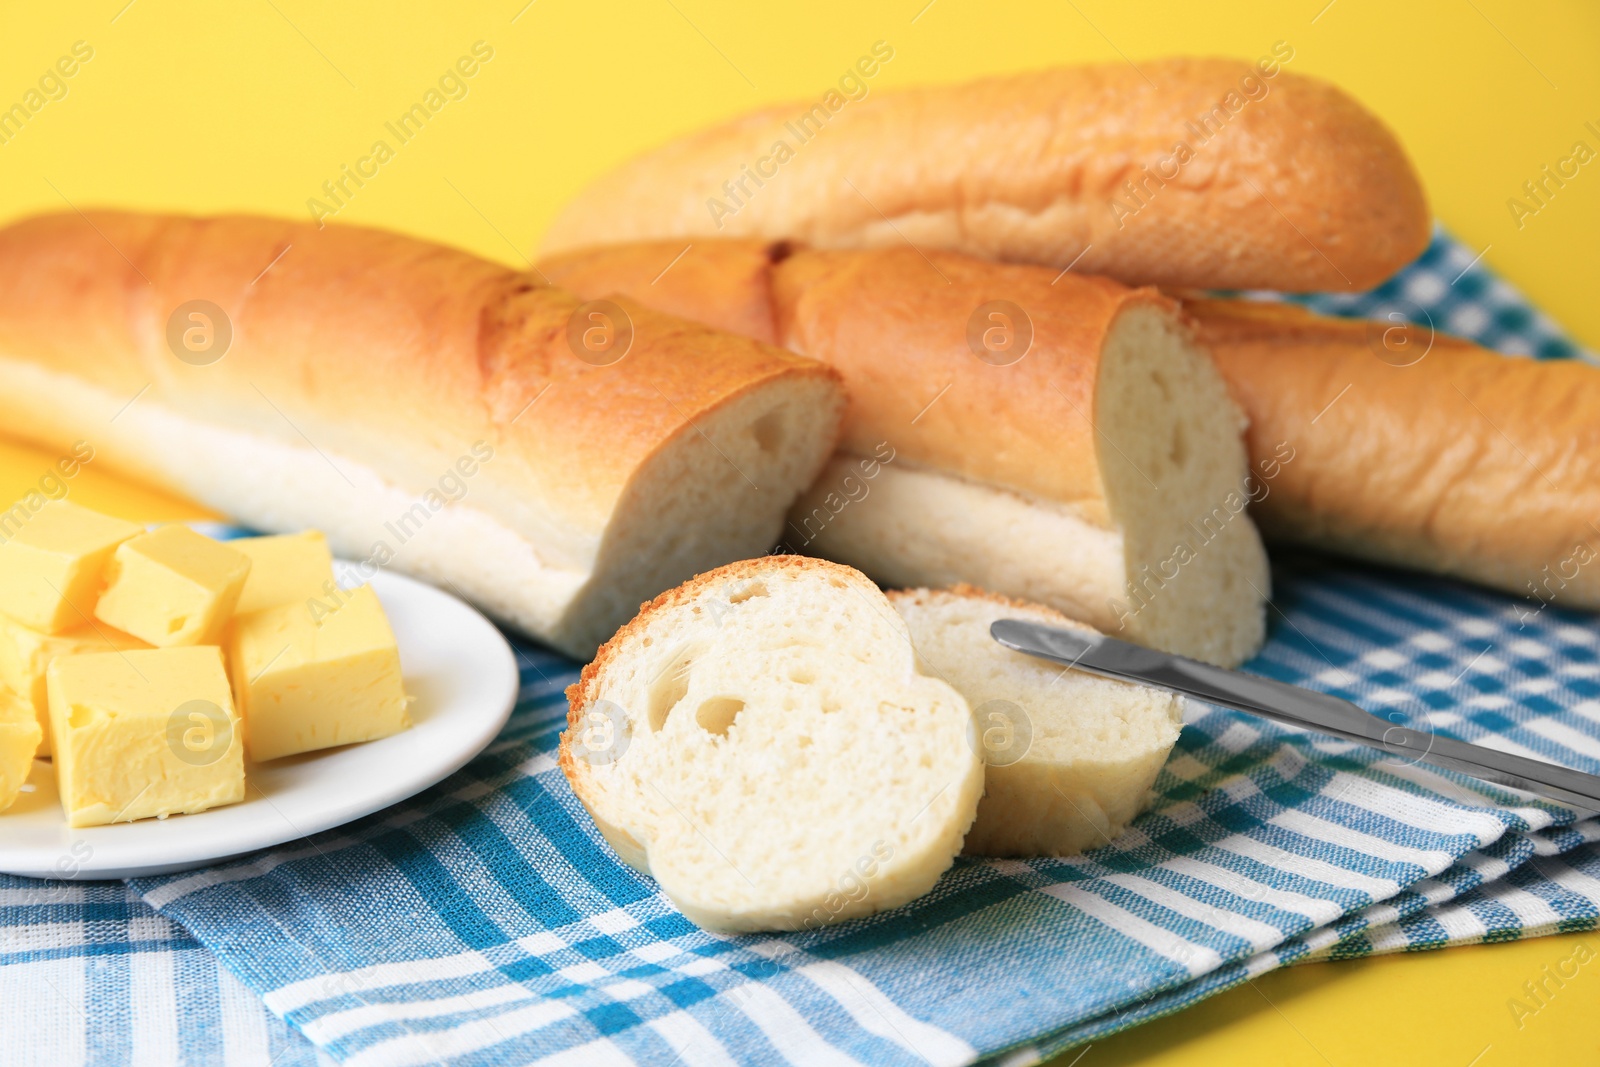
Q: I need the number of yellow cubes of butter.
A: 7